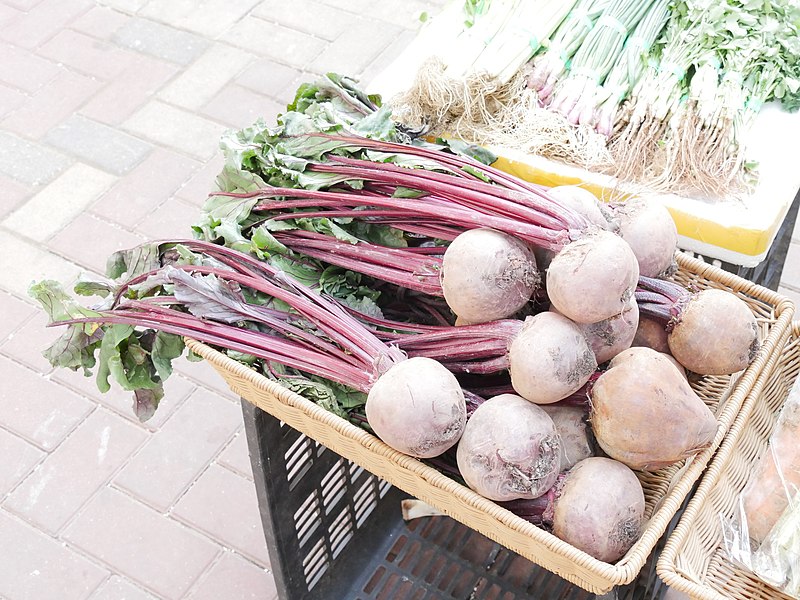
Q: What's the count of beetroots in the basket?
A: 13